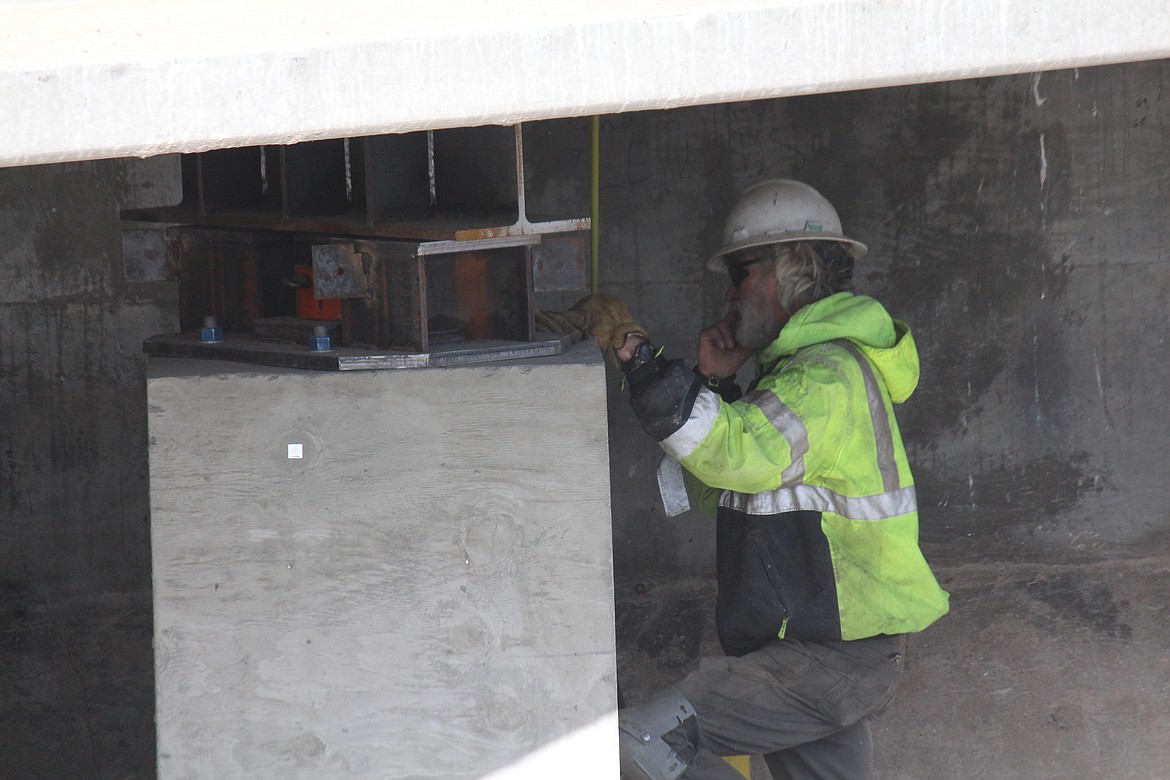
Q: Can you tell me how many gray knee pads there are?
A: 1